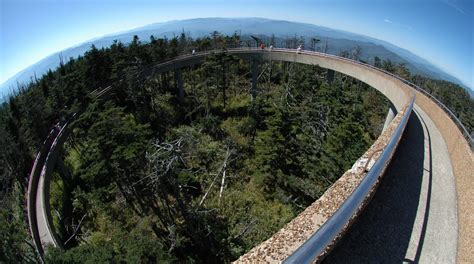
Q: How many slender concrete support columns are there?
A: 4